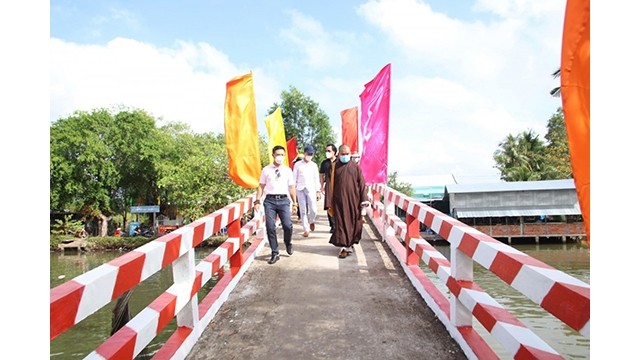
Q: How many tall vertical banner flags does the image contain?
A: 6